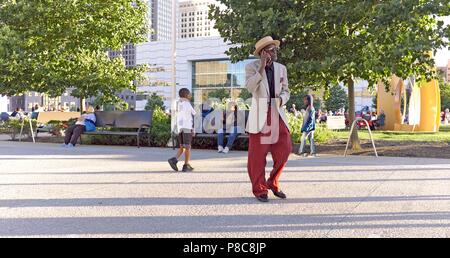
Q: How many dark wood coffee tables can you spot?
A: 0